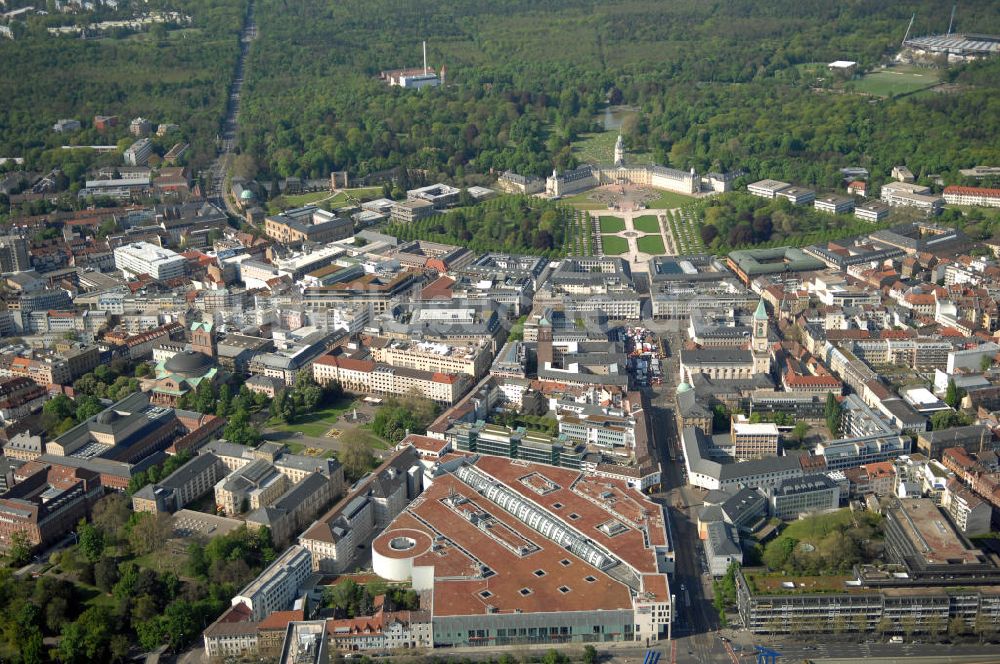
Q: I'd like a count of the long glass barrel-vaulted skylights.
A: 1